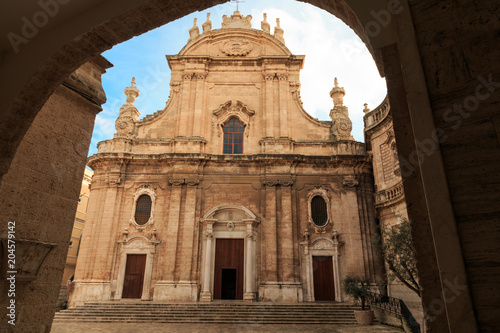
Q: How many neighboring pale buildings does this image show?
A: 2